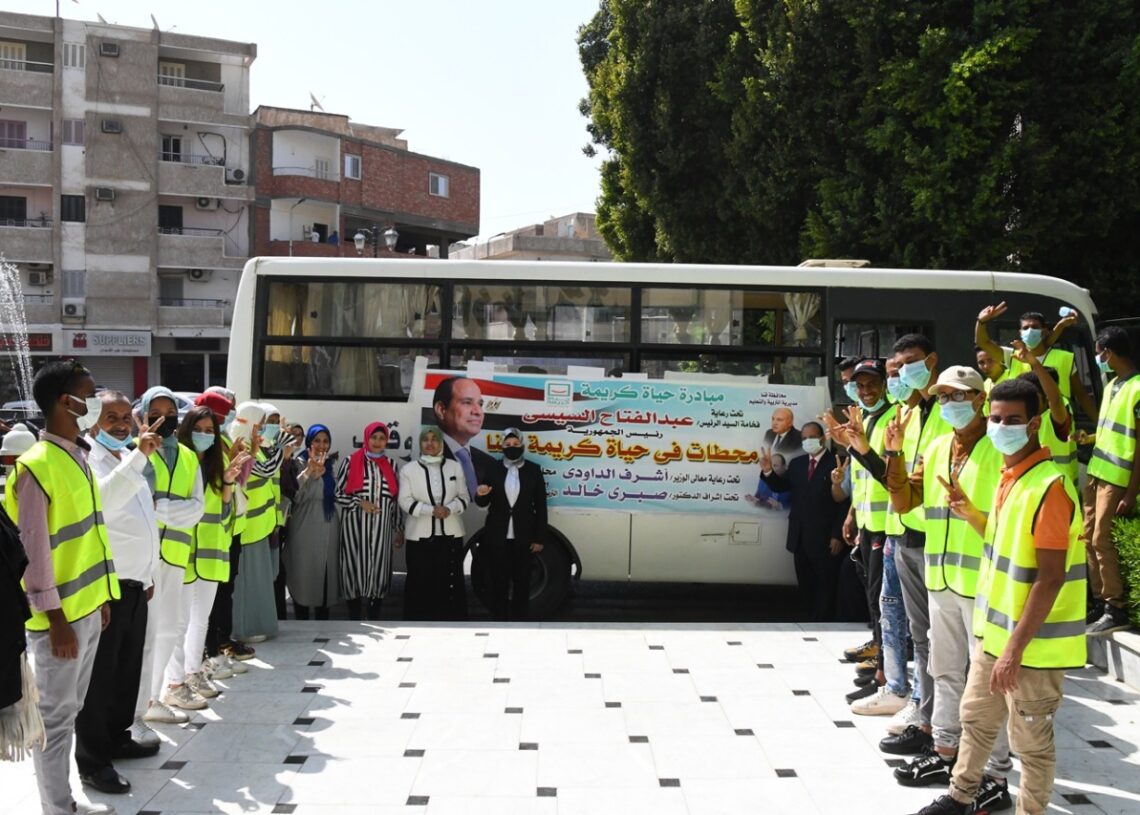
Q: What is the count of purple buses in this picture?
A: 0